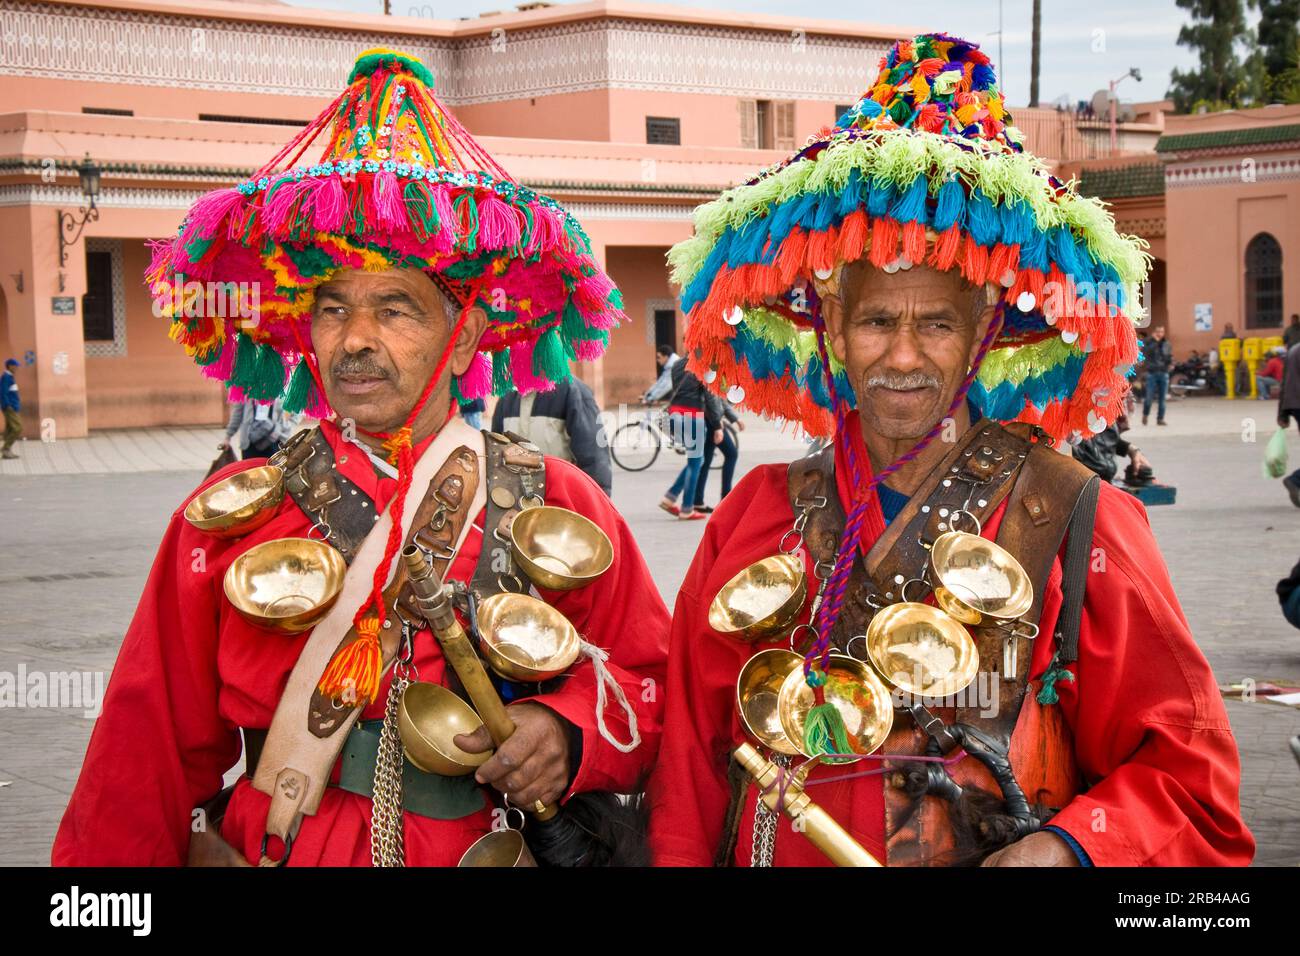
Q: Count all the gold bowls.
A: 11